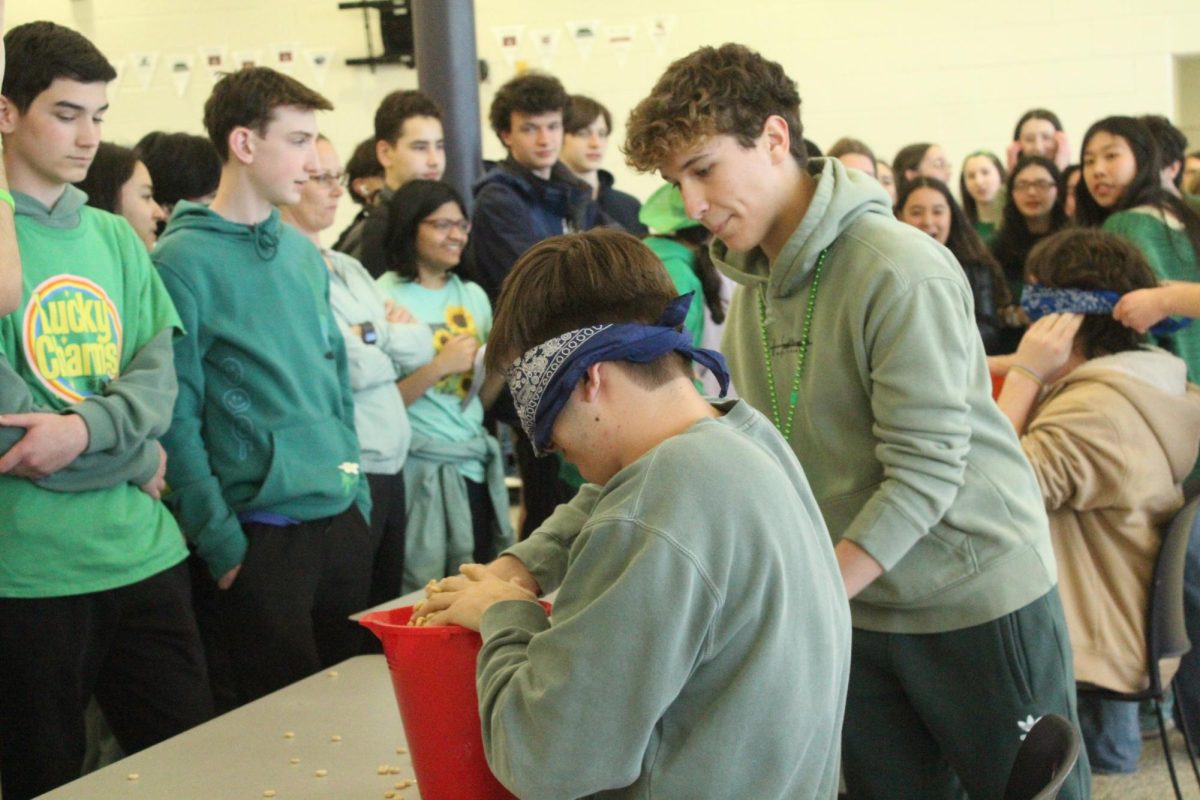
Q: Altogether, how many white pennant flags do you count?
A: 12